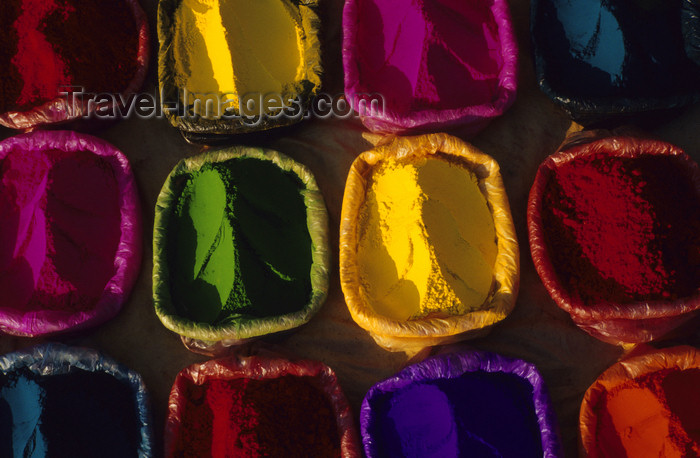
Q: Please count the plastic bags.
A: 12